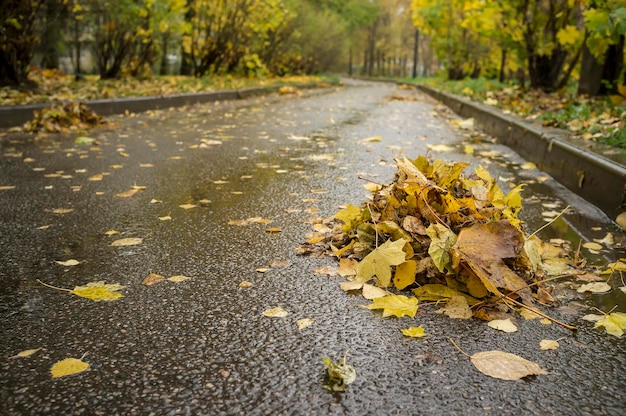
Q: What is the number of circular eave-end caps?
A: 0